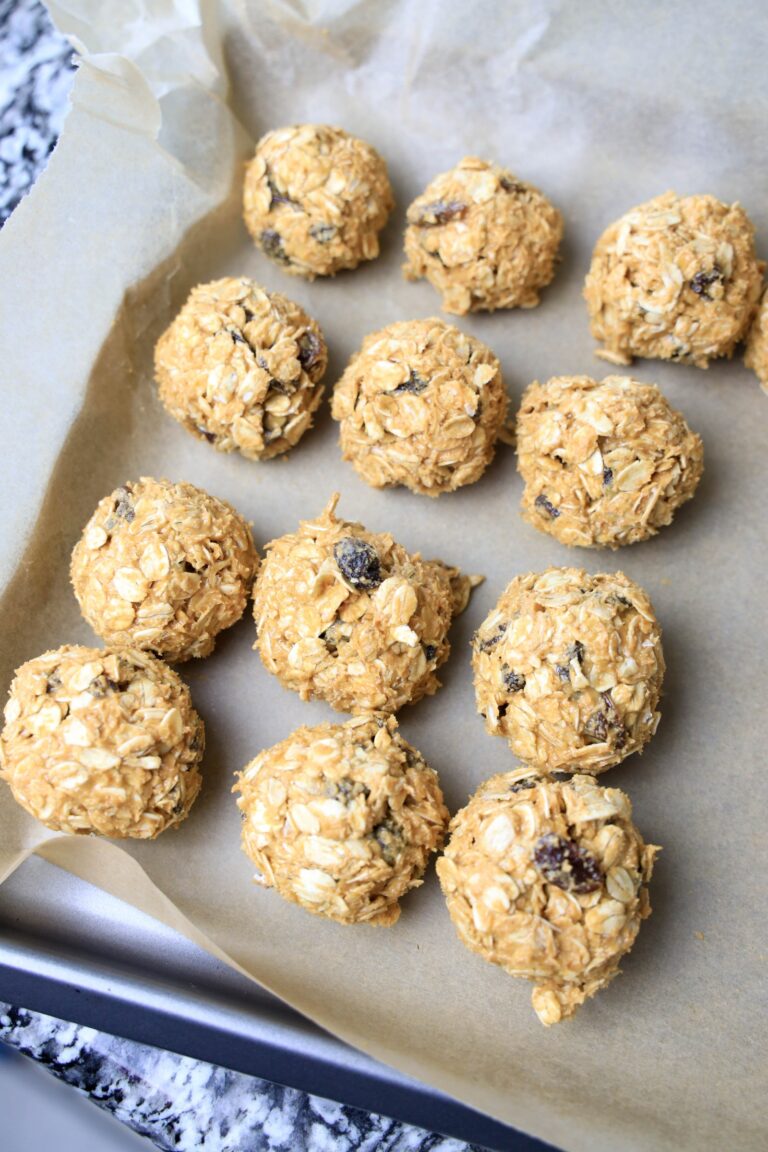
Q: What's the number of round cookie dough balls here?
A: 13